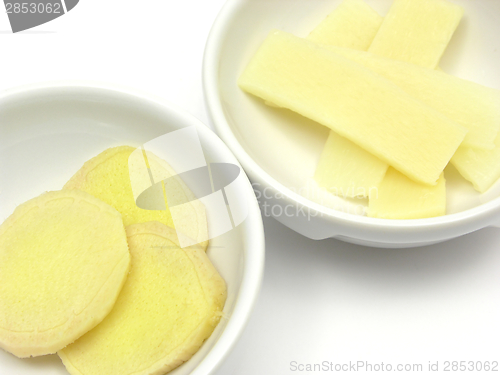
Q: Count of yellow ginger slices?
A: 3